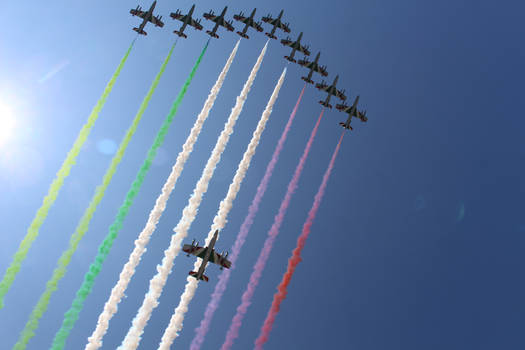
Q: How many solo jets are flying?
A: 1